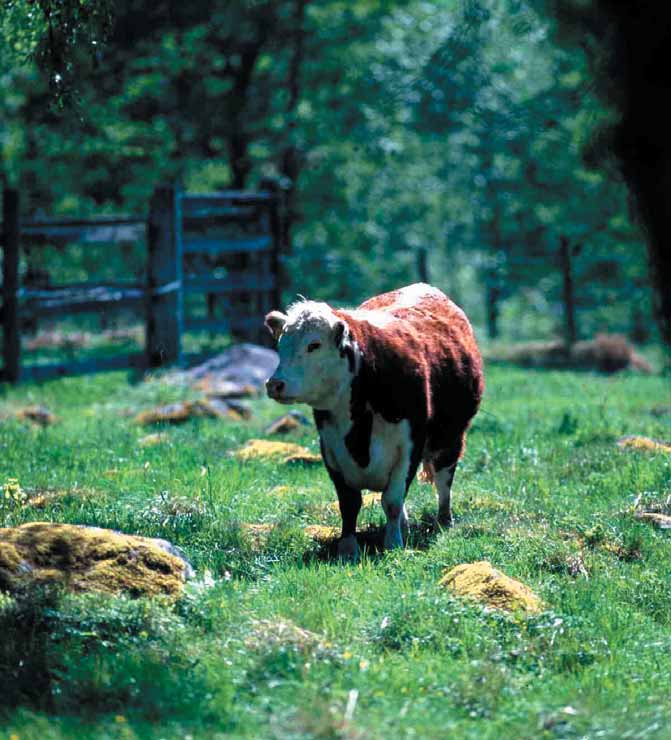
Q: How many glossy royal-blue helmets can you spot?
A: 0